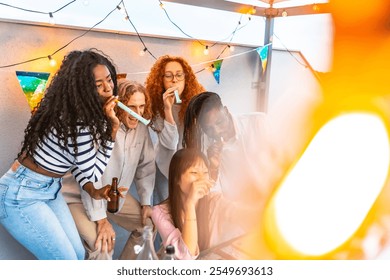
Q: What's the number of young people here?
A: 5